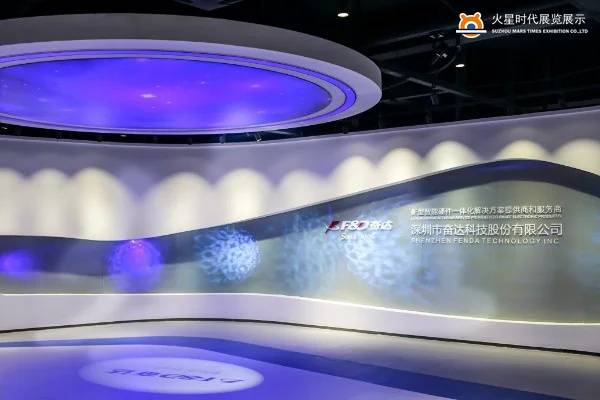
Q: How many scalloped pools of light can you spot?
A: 11